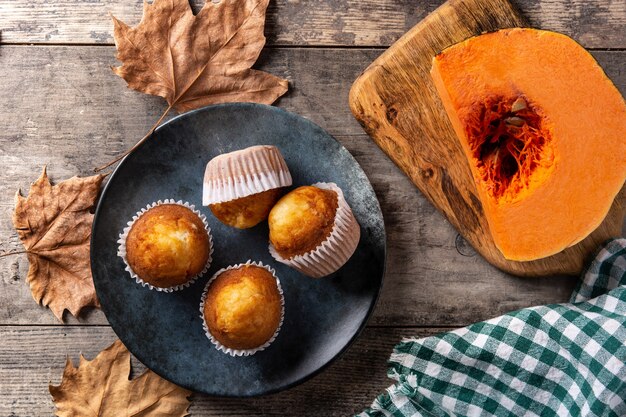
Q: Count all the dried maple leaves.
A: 3